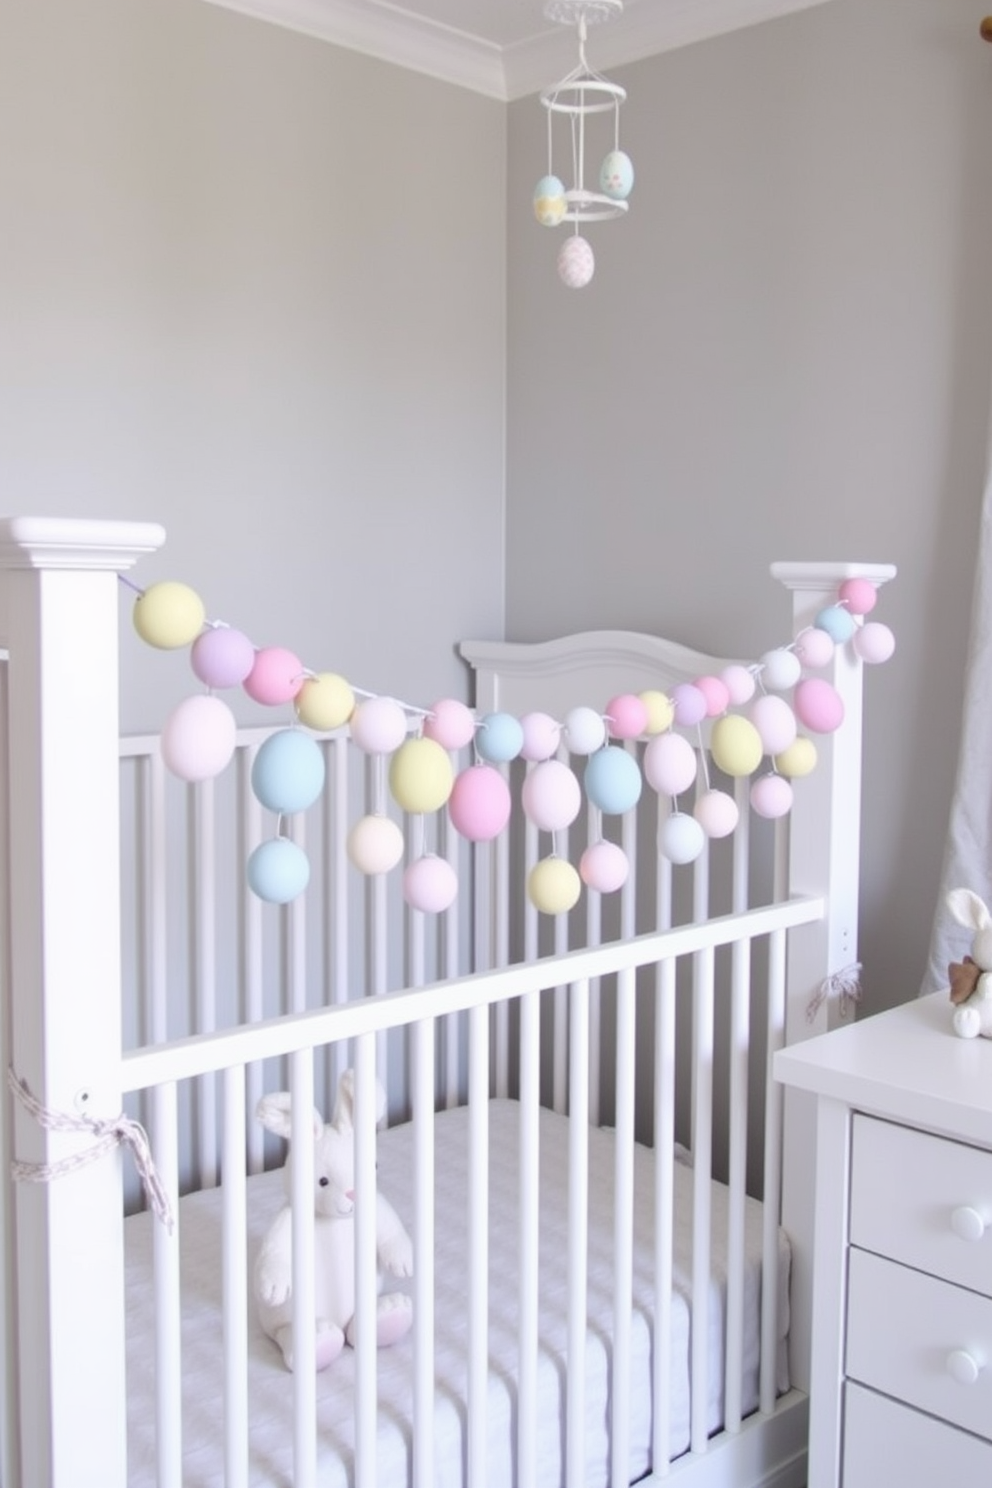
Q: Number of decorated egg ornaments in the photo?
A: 3